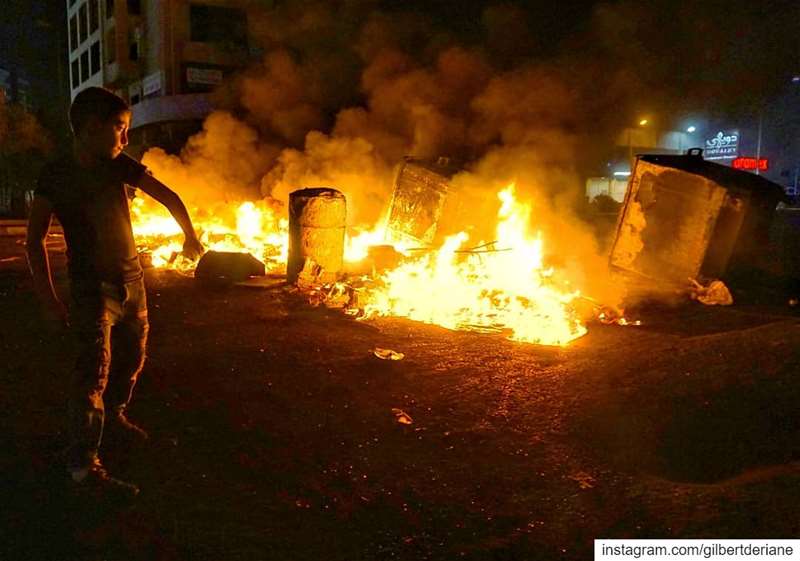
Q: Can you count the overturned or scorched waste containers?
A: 3